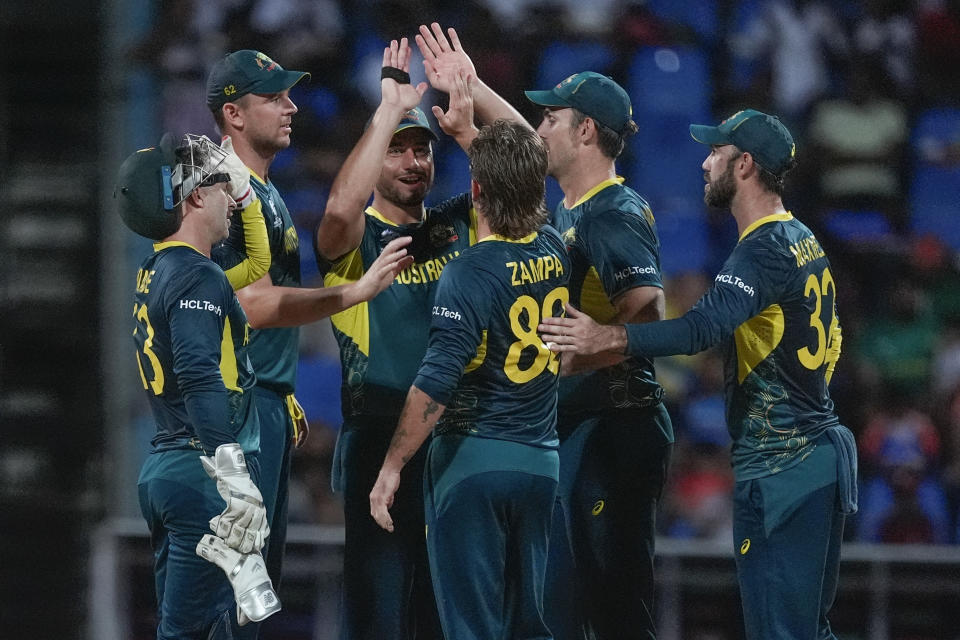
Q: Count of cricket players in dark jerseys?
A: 6